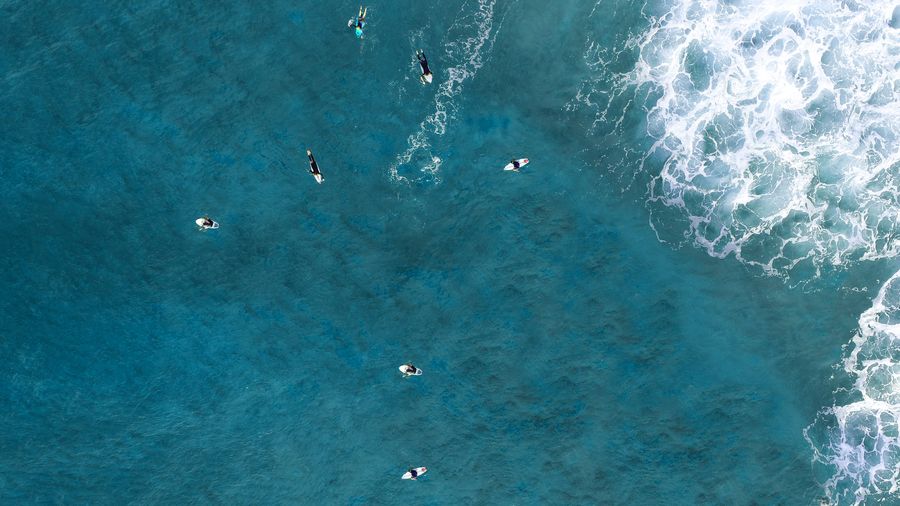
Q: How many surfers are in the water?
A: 7